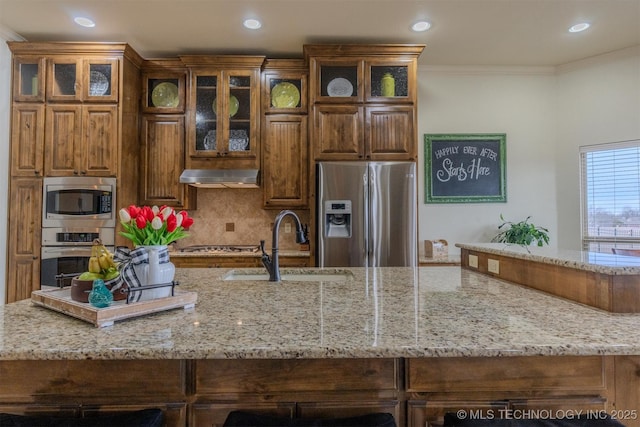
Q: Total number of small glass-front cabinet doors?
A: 7